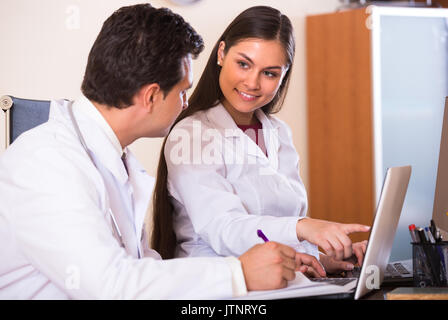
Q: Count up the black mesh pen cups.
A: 1